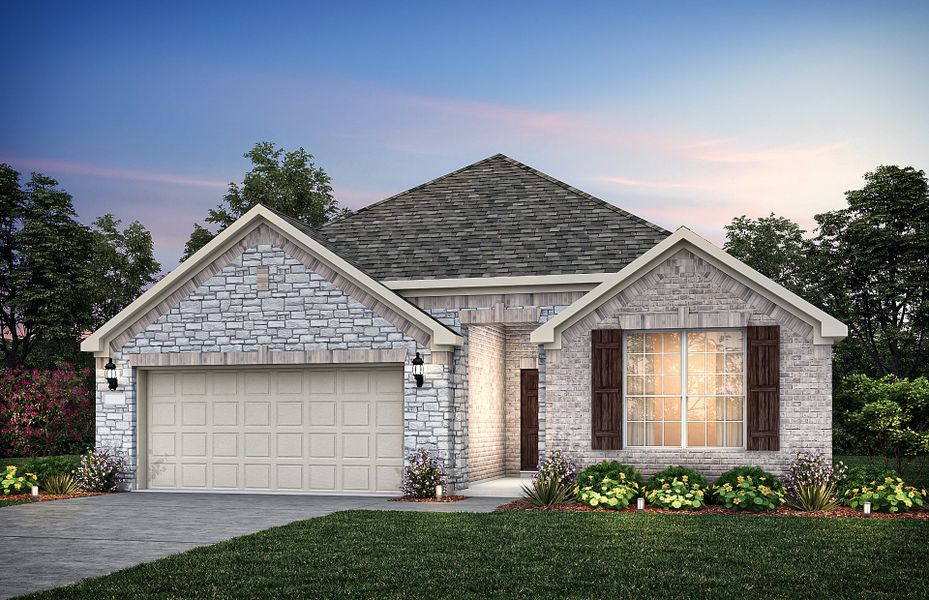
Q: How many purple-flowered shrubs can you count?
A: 4